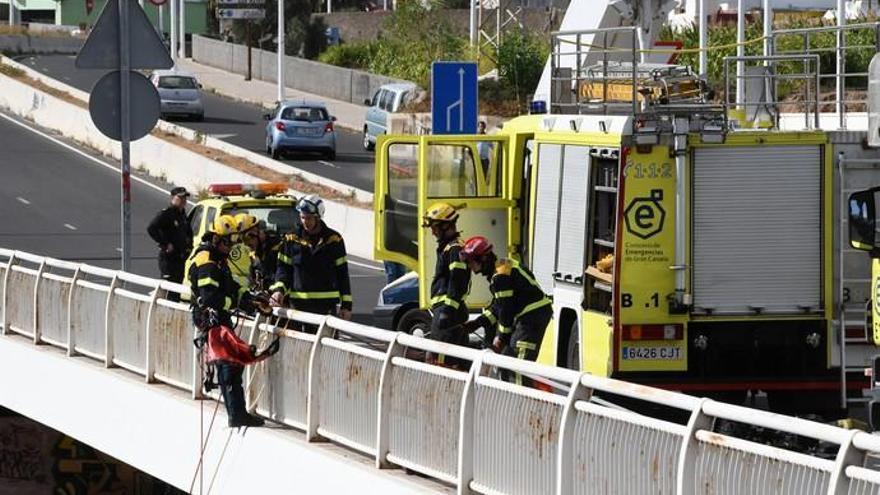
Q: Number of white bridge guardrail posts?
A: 13